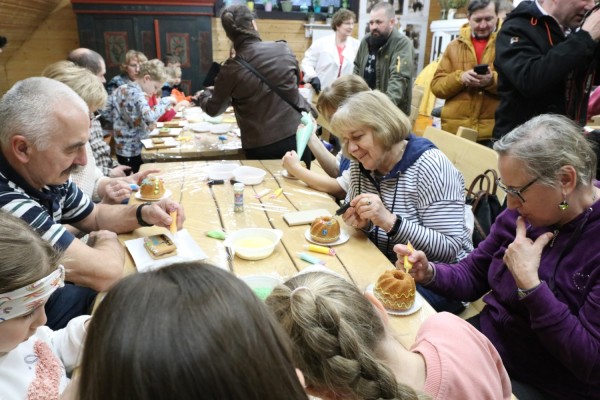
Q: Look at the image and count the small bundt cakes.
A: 3